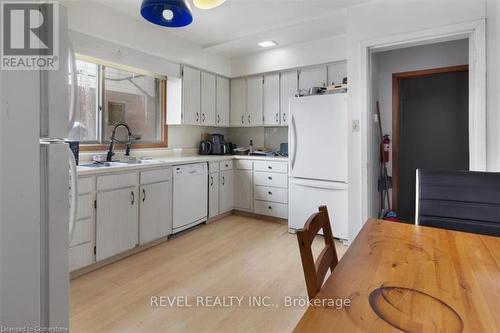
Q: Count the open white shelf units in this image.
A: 0